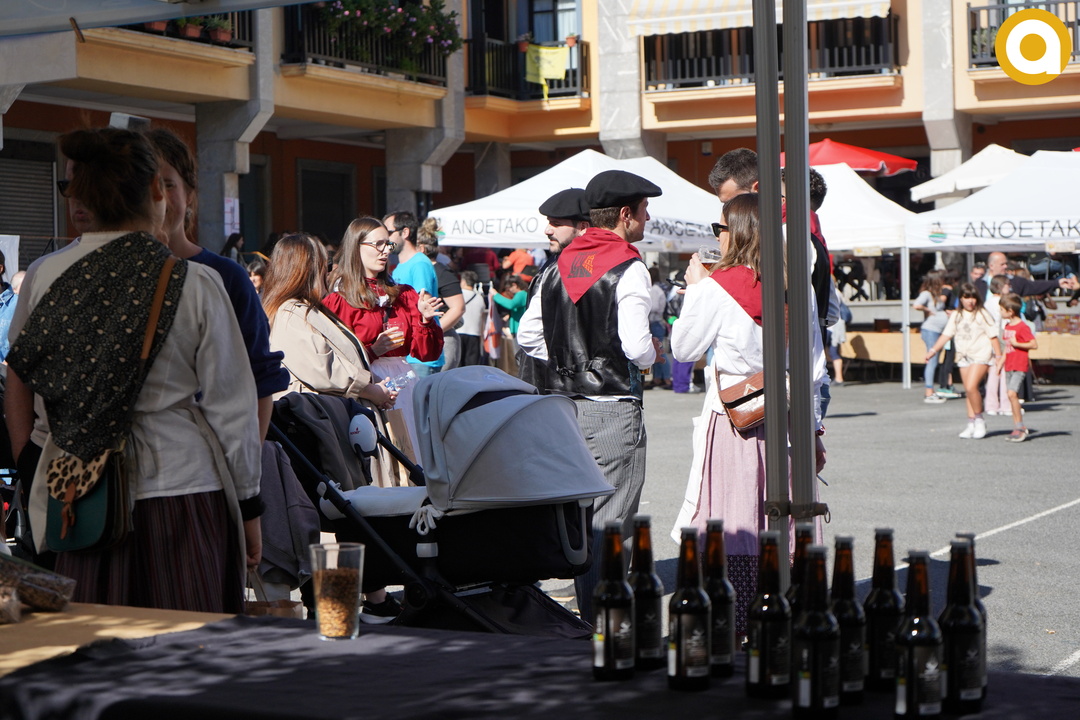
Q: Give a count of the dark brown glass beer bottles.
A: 12